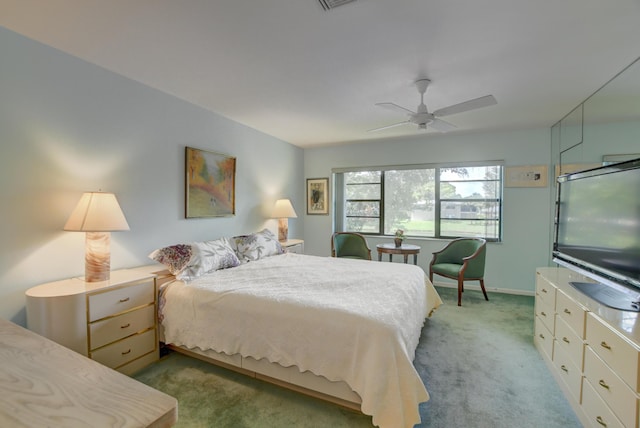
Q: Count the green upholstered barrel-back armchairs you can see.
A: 2